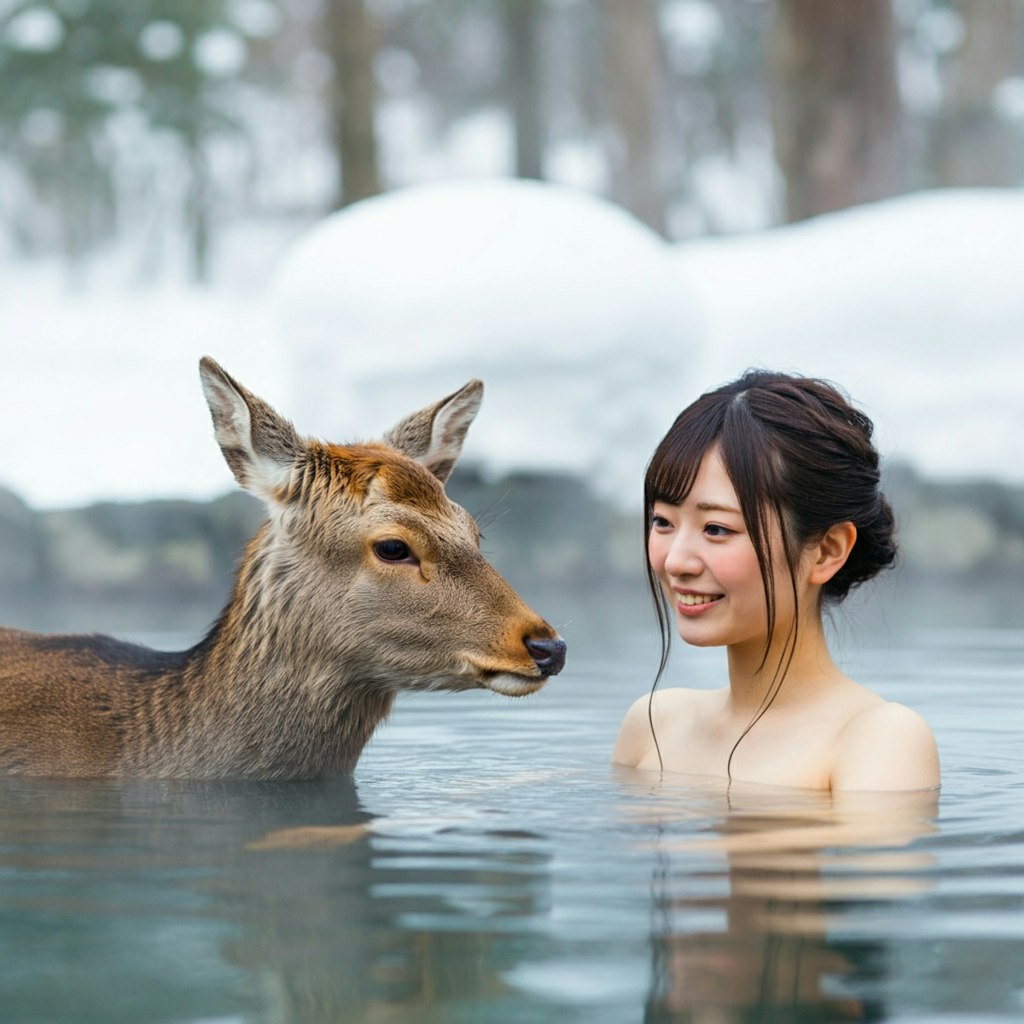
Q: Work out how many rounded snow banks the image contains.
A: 2